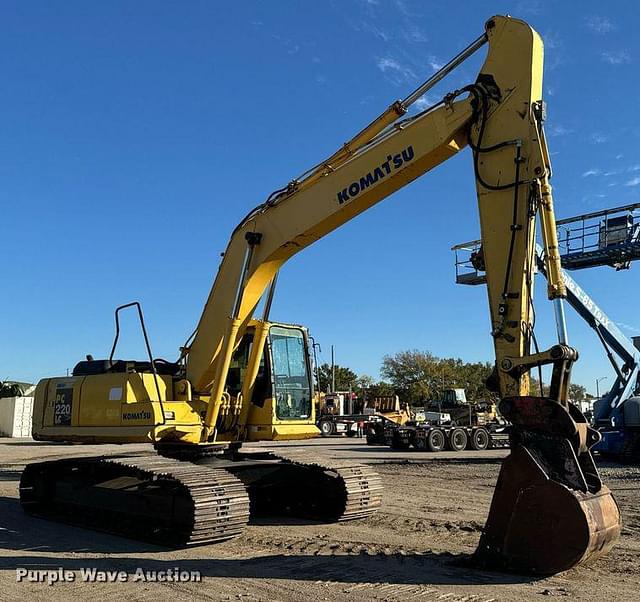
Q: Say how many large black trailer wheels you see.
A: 3